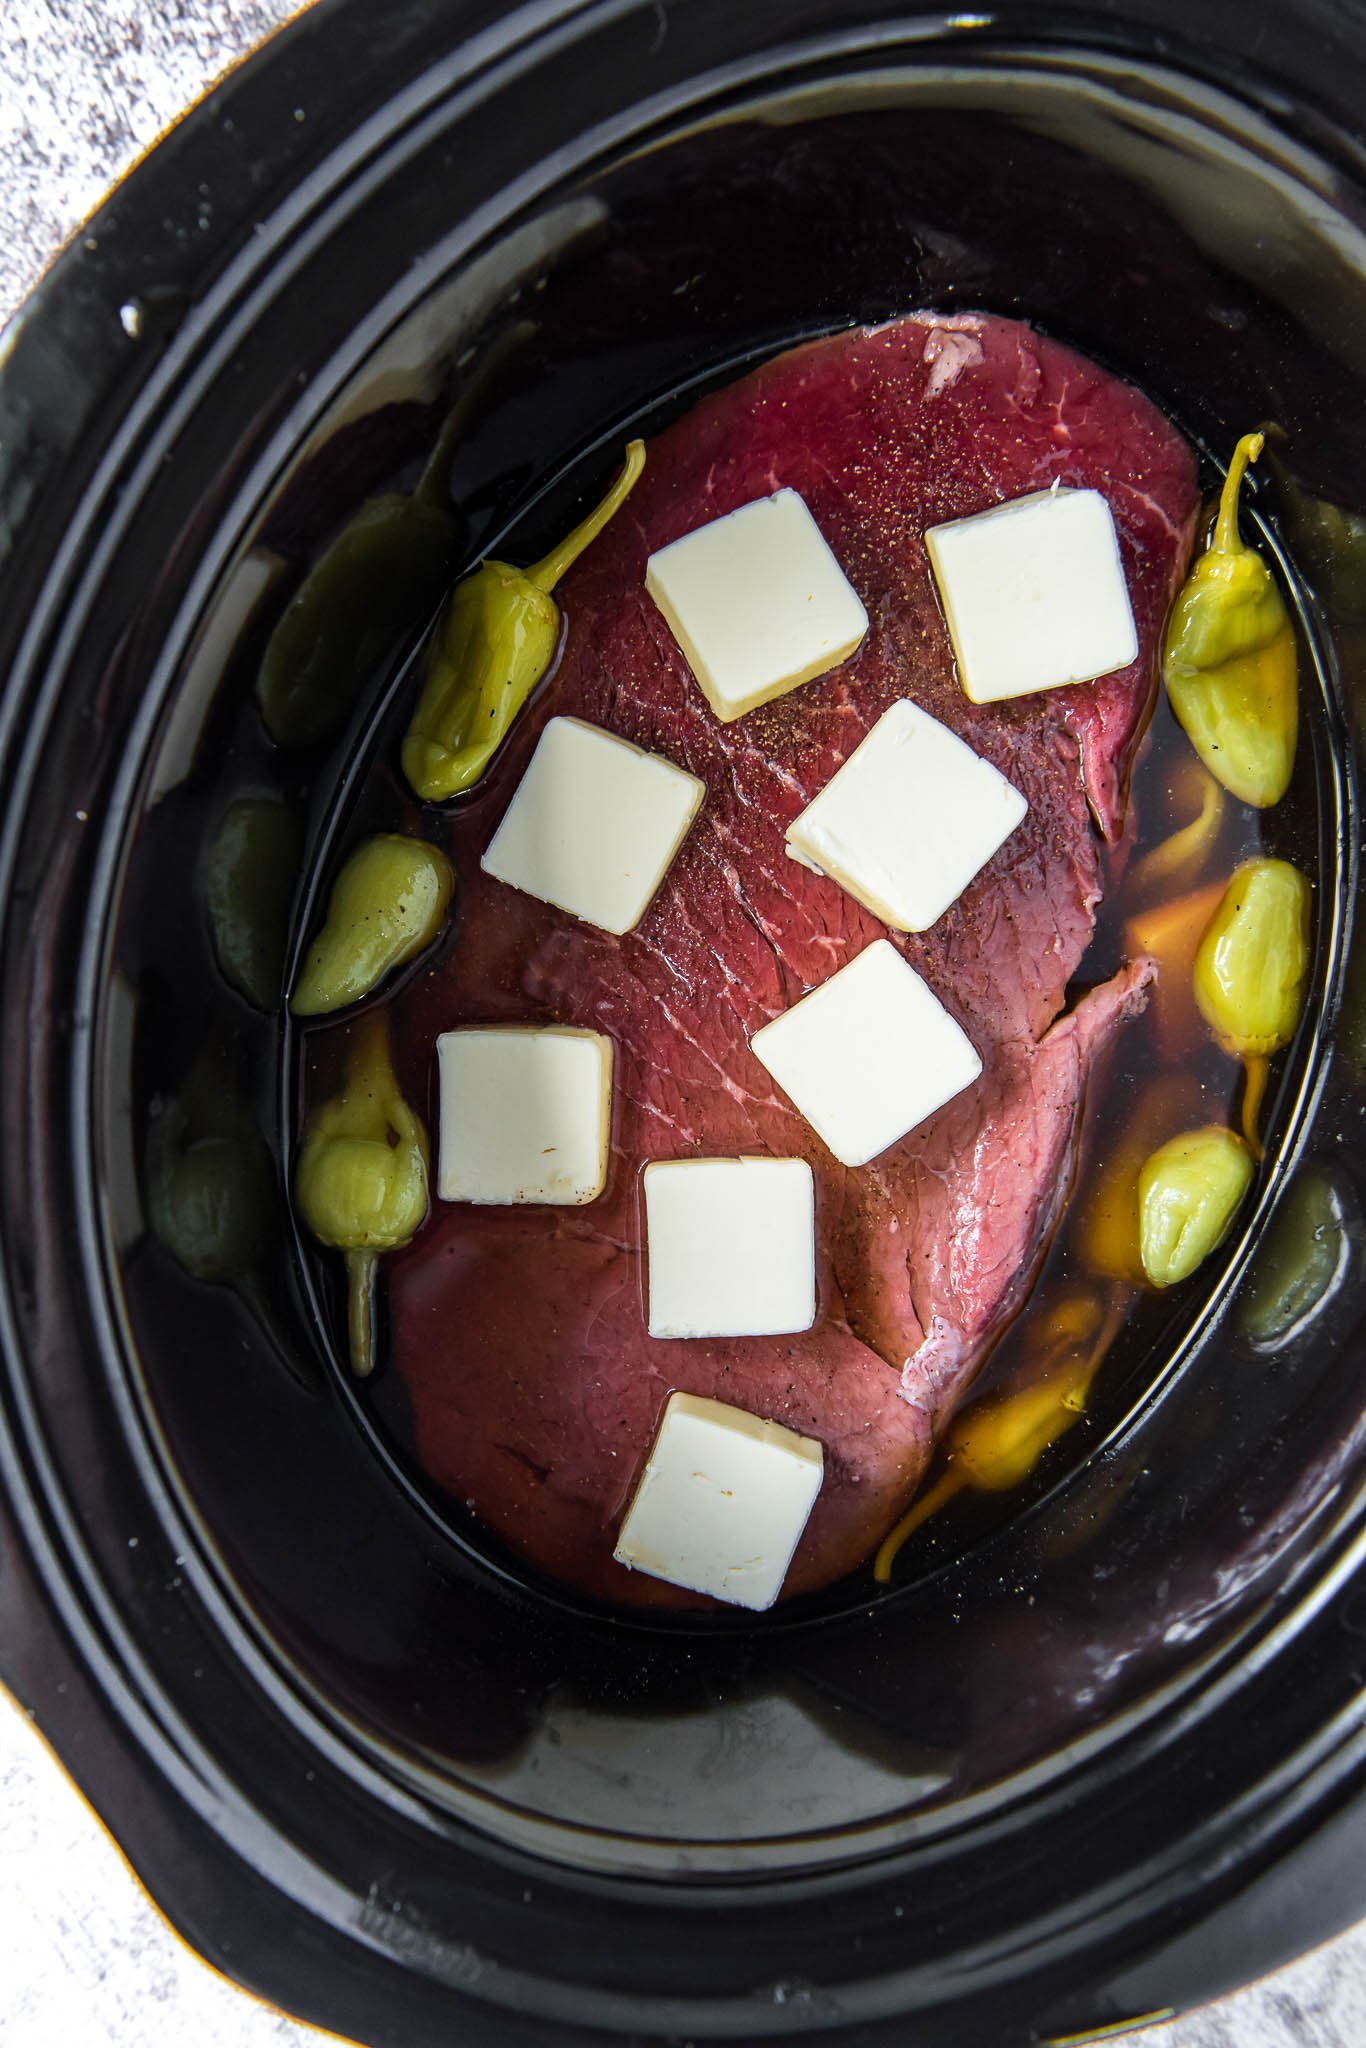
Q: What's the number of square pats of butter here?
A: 8